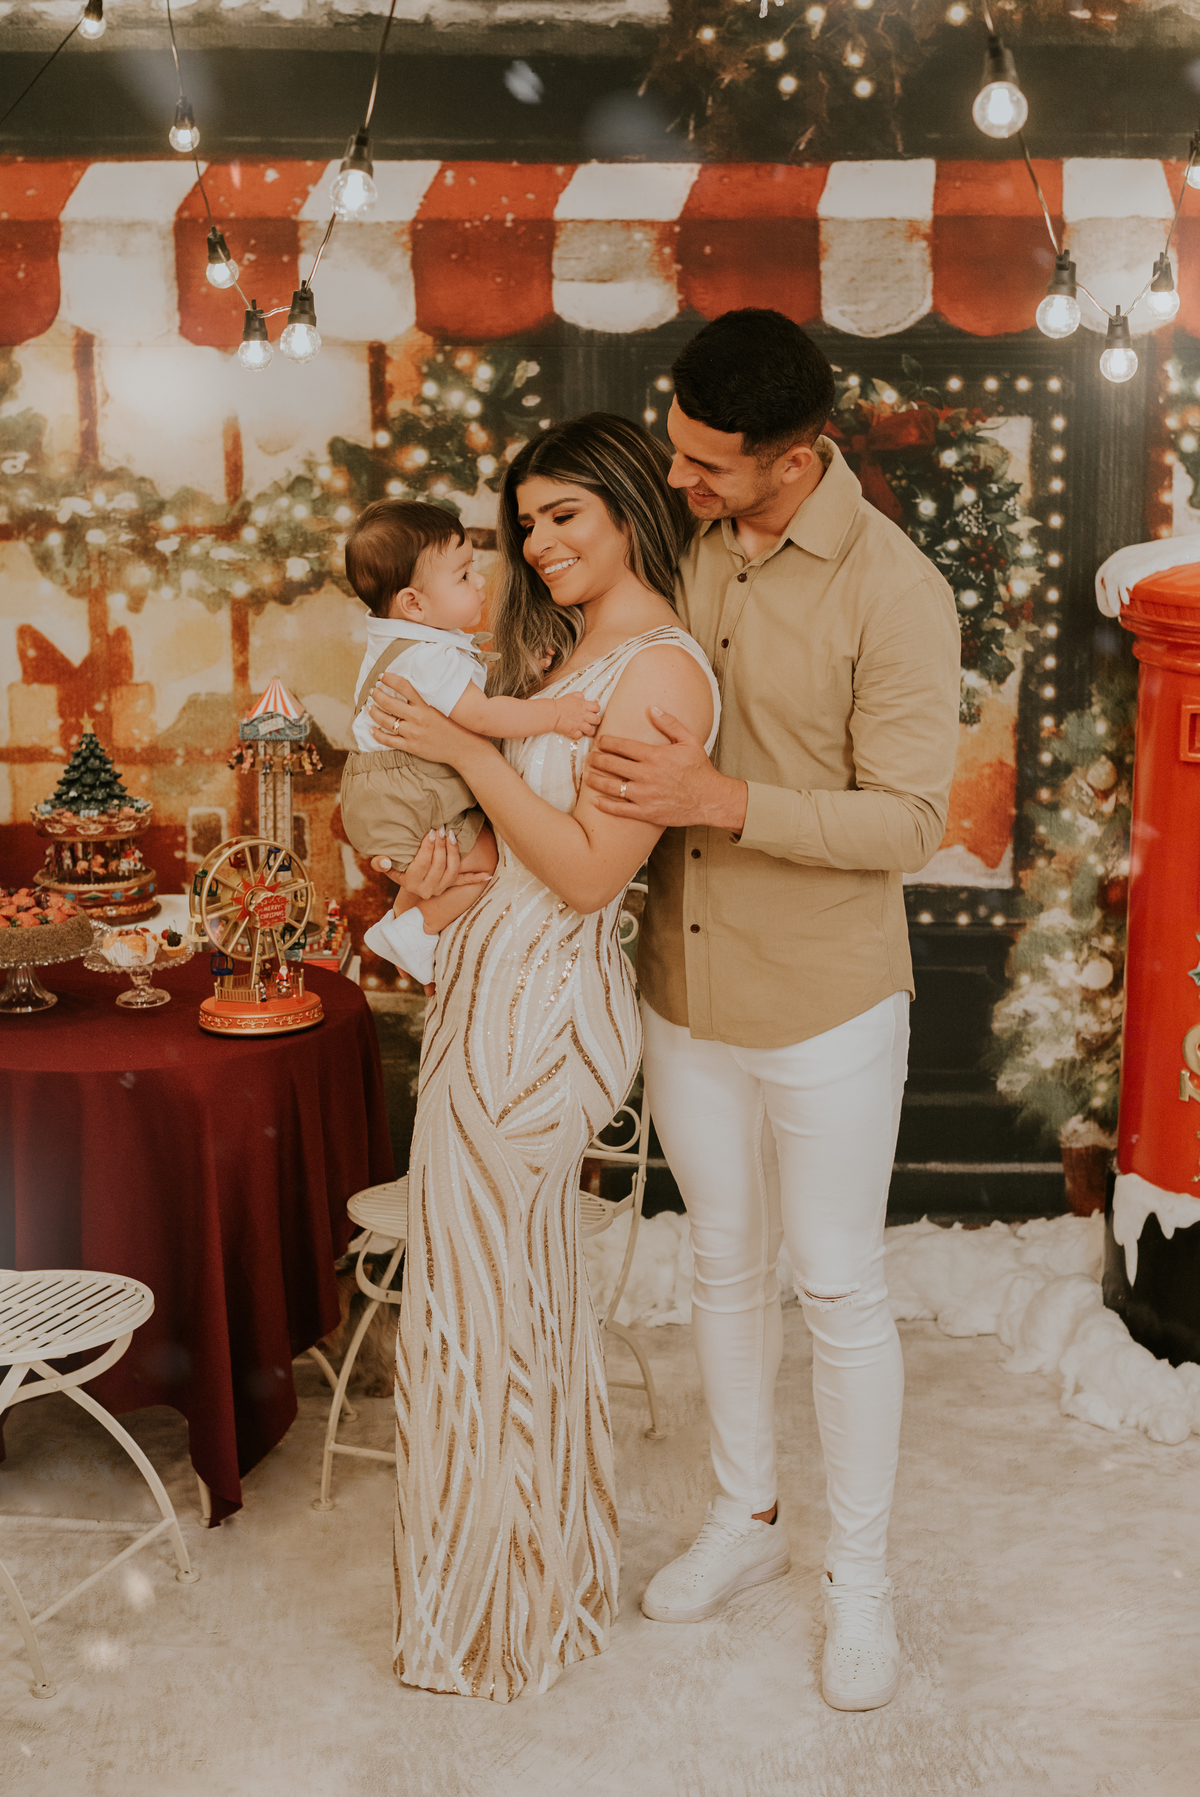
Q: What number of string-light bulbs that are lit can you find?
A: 11